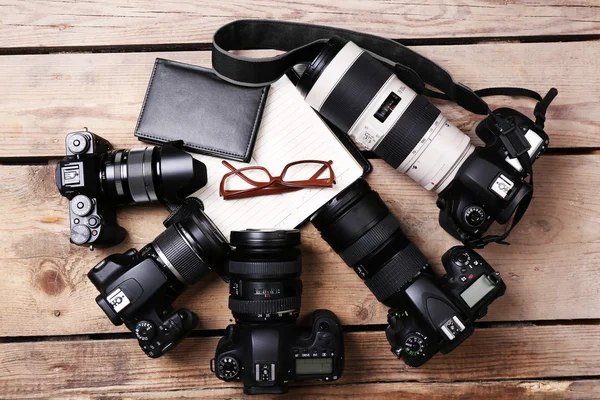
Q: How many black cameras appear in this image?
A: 5